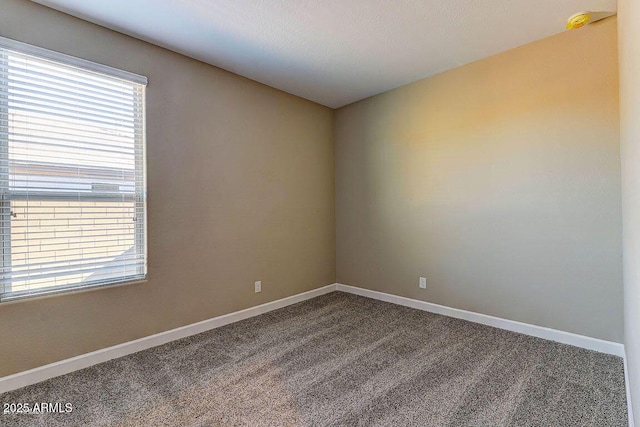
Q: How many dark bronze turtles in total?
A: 0